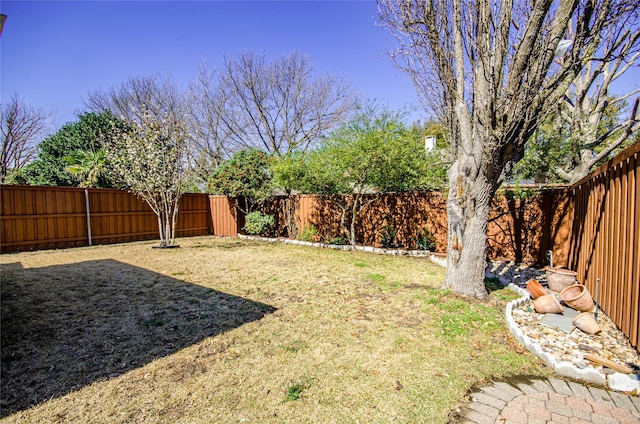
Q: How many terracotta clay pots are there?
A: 5